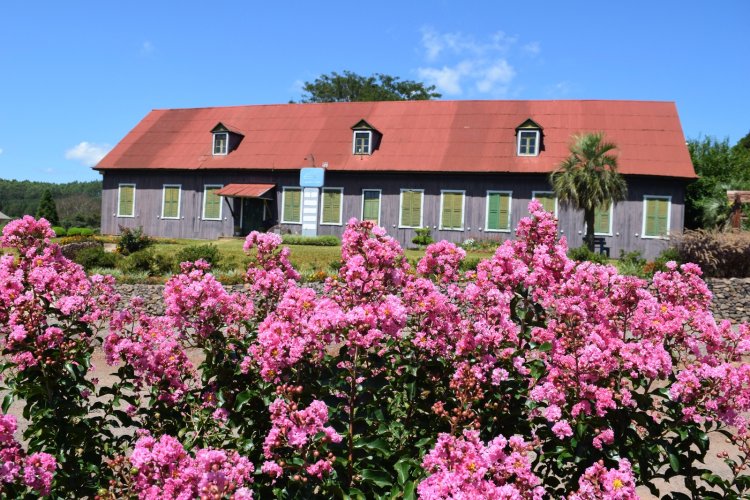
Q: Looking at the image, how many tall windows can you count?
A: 12